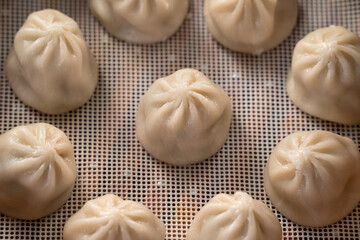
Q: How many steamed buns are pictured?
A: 9